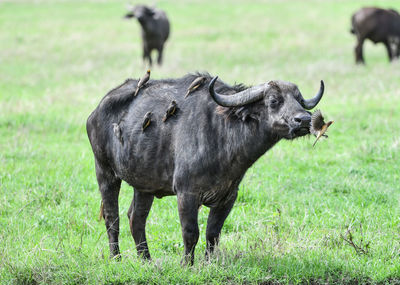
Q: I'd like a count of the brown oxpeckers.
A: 6